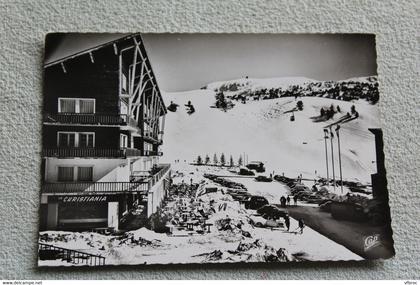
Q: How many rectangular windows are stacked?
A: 3